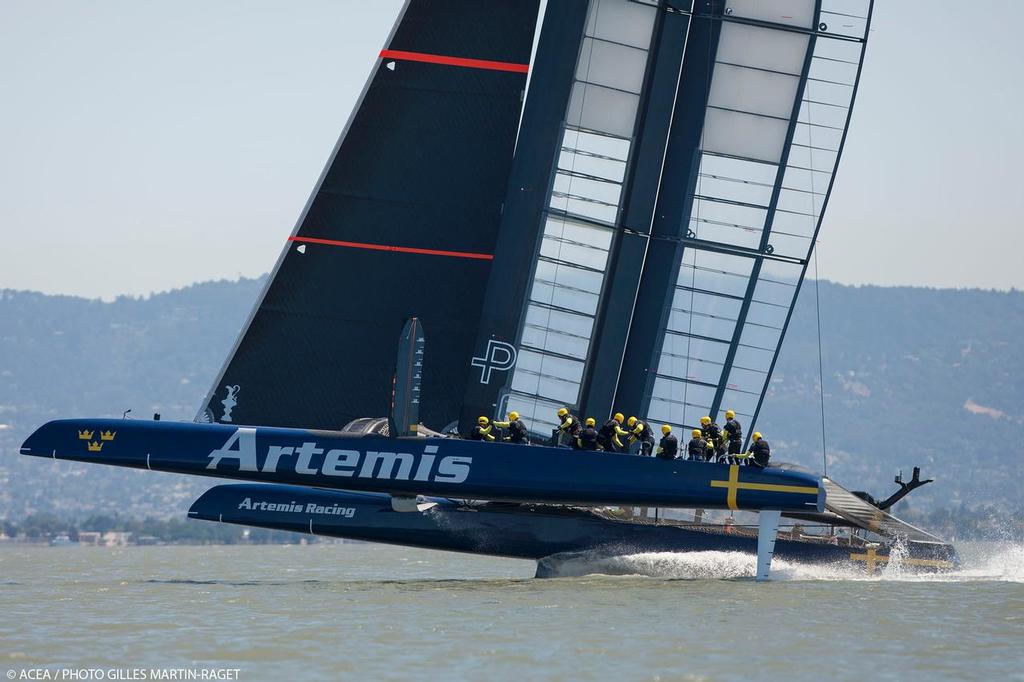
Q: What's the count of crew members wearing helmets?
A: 11